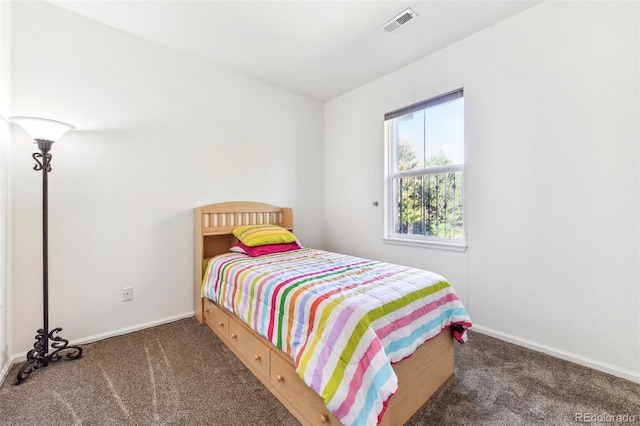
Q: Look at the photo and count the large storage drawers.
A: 3